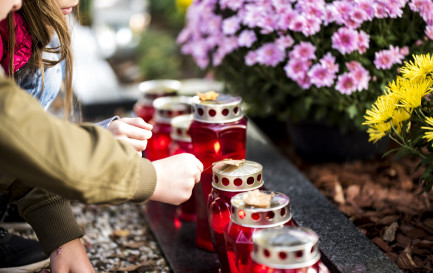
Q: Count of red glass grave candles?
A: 7